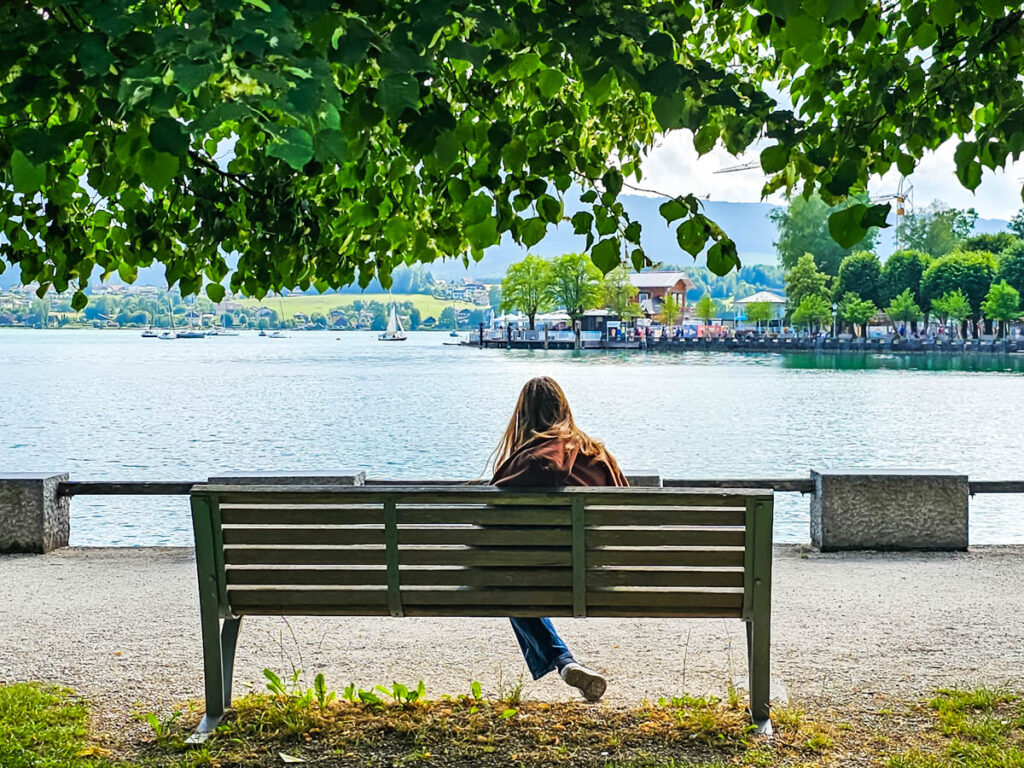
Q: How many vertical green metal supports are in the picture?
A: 4